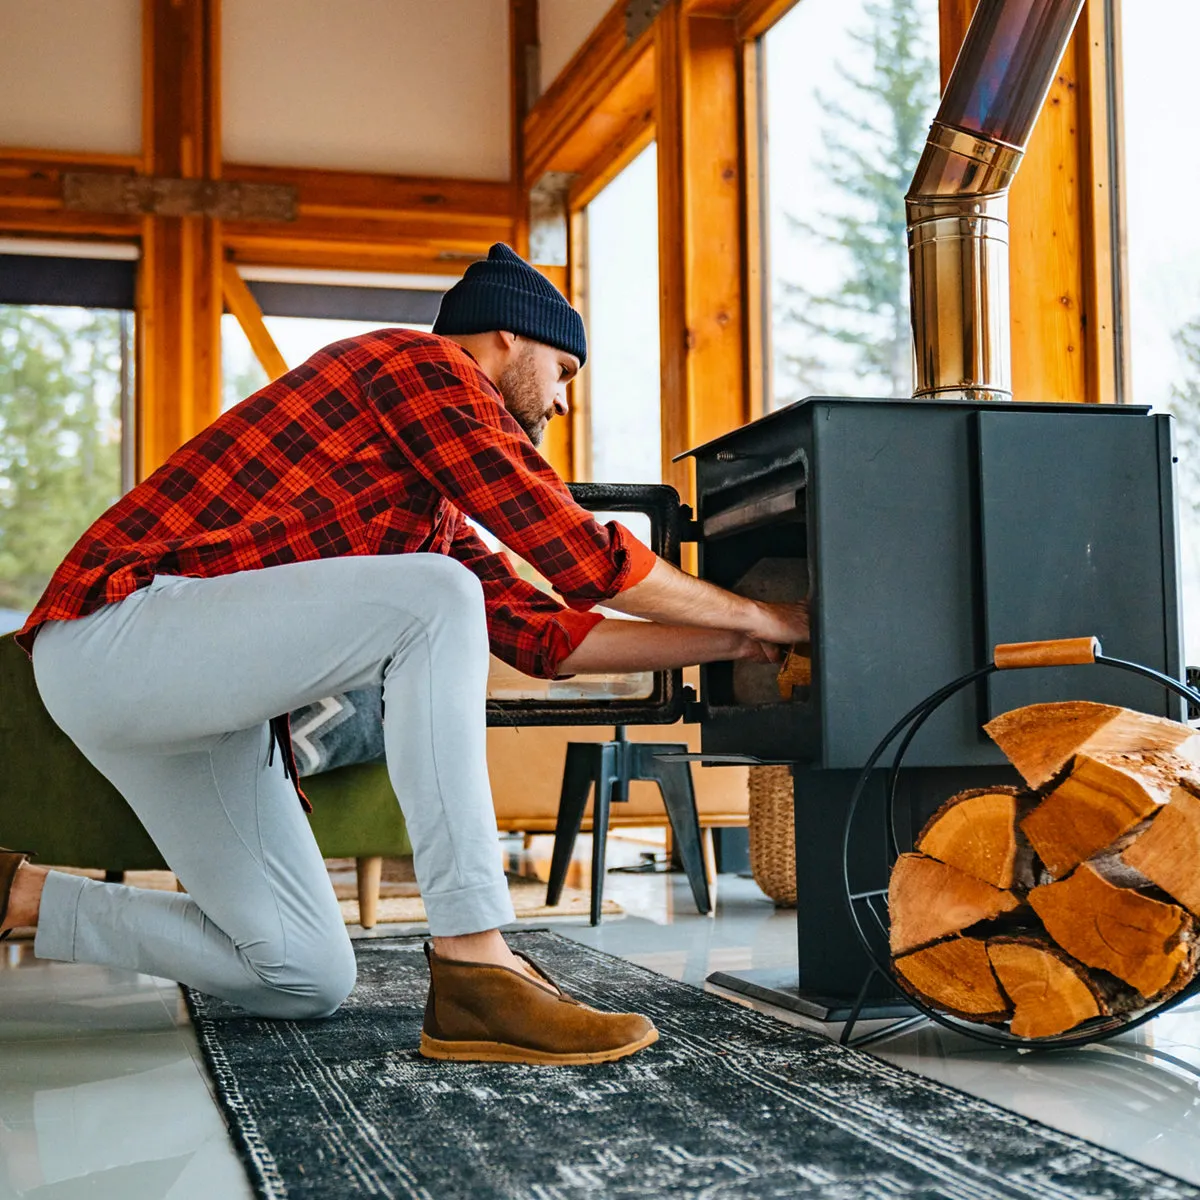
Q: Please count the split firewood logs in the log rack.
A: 8